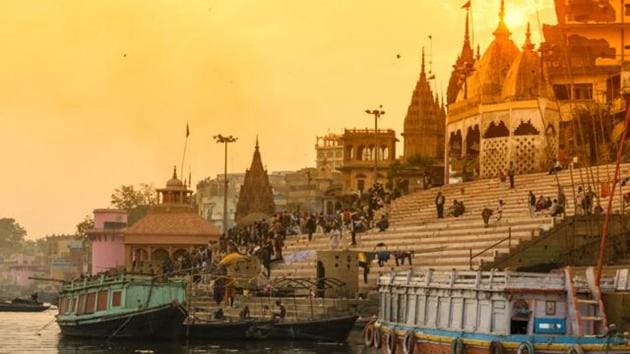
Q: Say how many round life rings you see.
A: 8